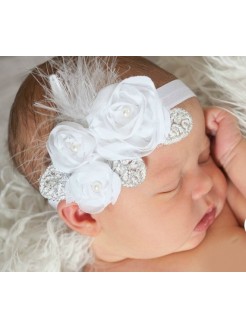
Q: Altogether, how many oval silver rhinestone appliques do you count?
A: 3